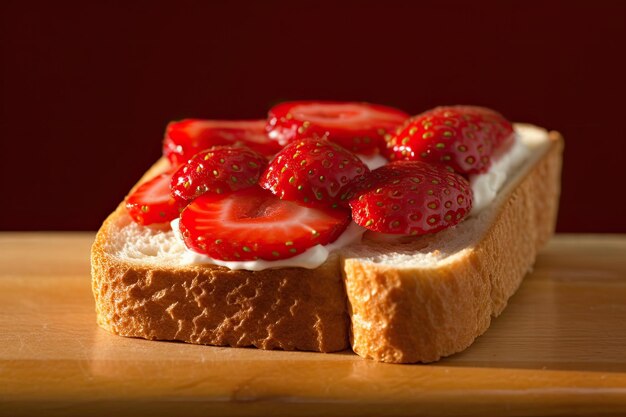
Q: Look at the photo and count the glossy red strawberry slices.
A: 8